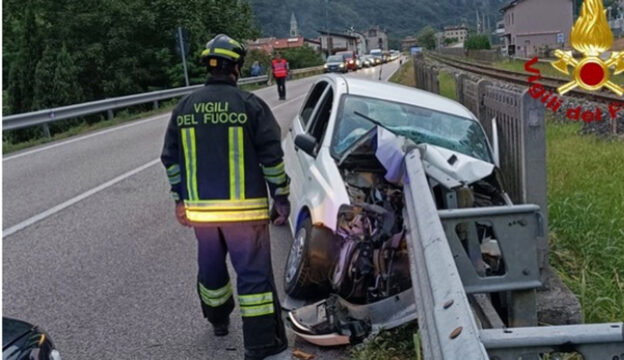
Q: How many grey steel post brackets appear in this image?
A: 2